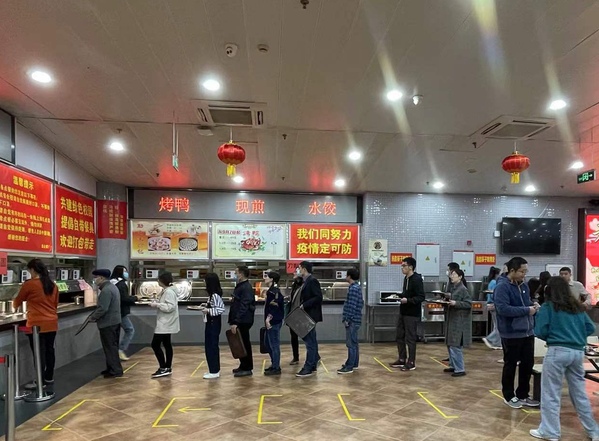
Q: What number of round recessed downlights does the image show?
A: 11